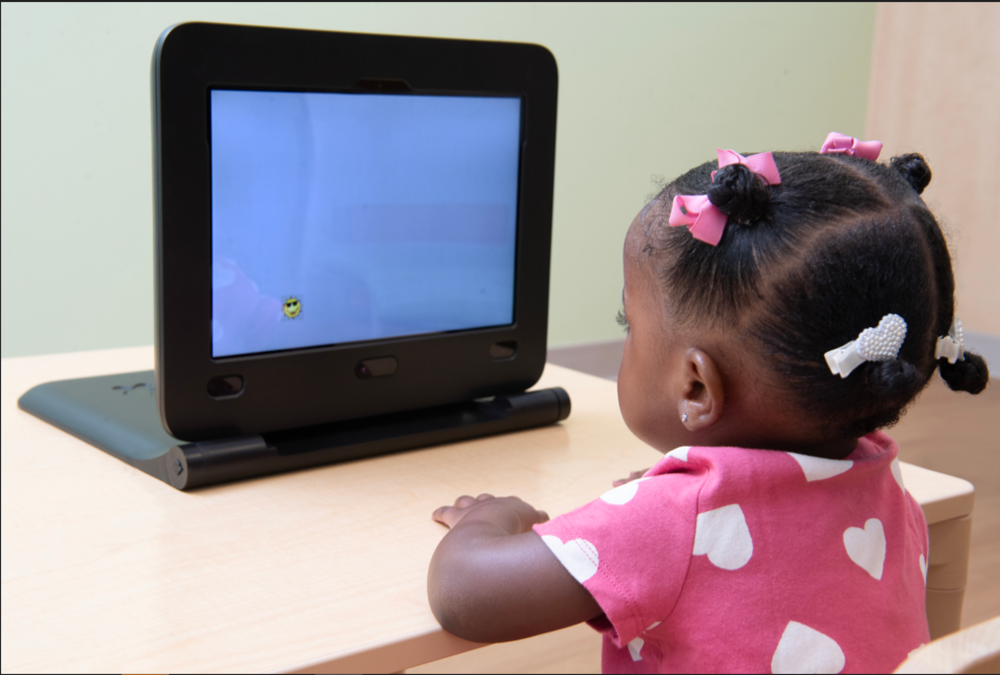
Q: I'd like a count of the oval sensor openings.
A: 3